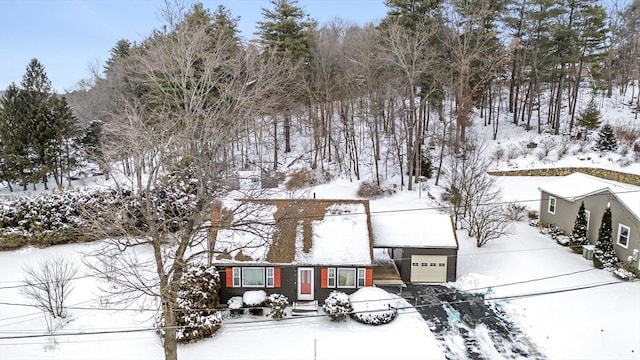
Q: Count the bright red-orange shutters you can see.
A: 4